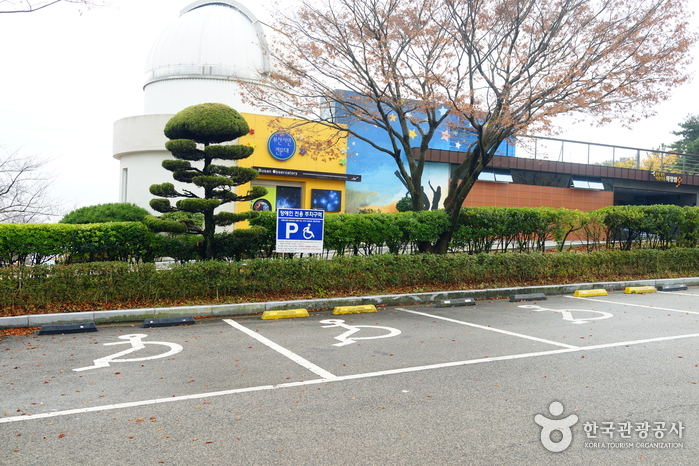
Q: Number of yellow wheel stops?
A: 4